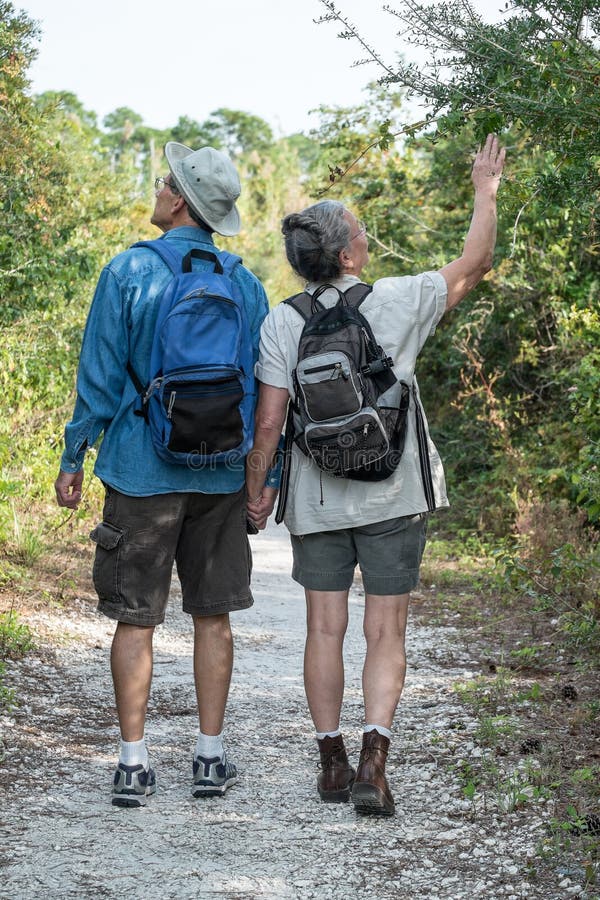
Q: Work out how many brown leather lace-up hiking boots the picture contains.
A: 2